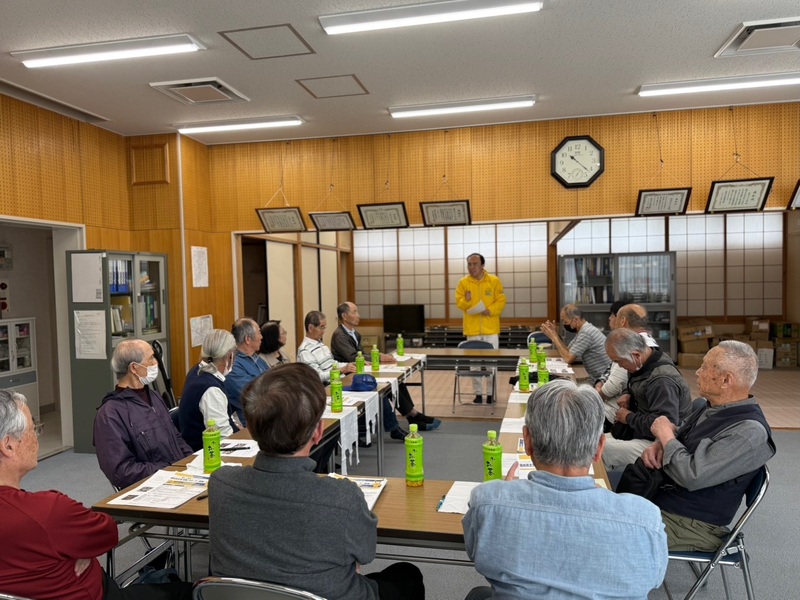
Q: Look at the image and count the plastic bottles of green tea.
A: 12